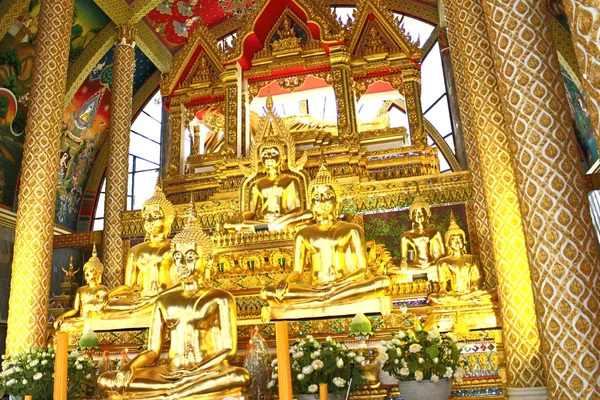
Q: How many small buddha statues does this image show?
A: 3